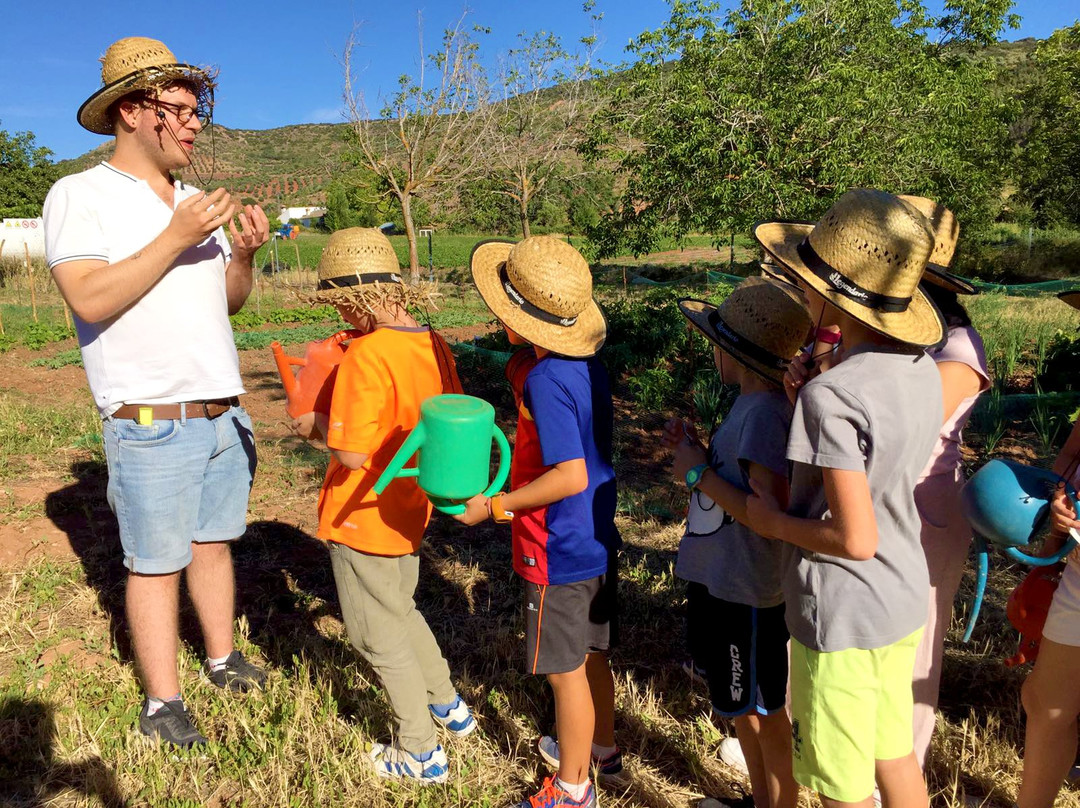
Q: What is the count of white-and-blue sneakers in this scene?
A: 2